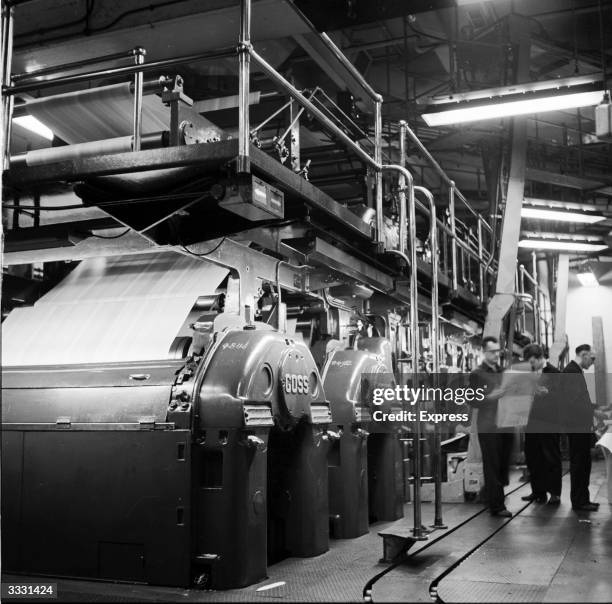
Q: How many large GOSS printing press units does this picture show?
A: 2